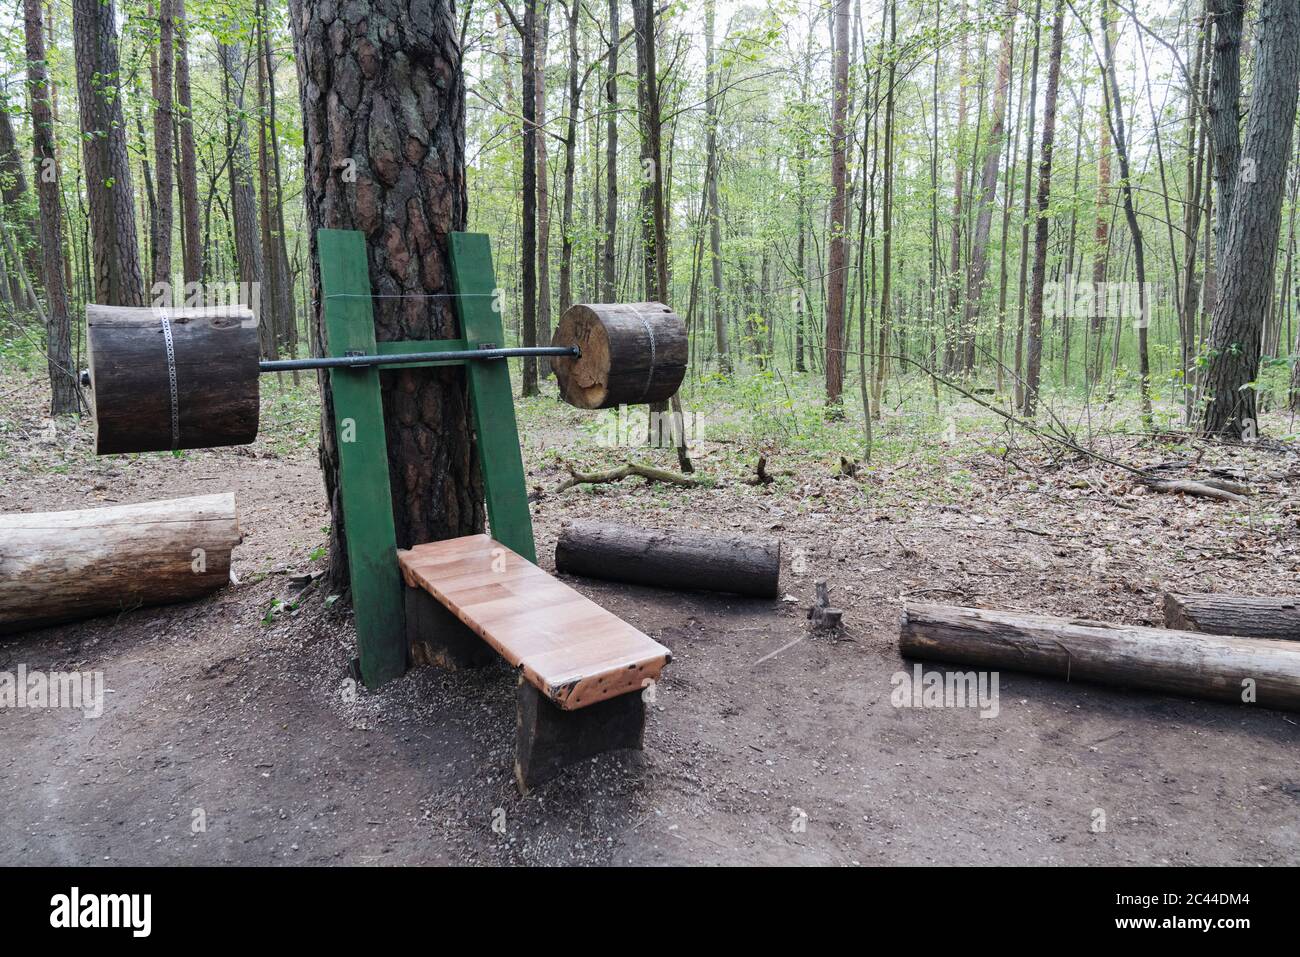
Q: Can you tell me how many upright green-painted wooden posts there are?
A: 2